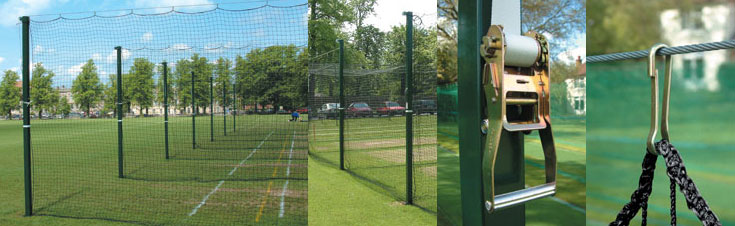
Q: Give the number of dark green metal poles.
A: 10